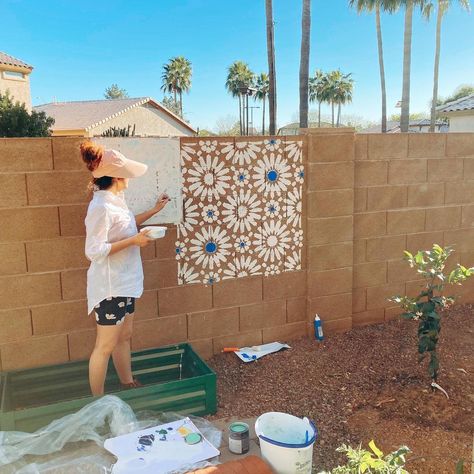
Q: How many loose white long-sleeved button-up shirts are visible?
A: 1